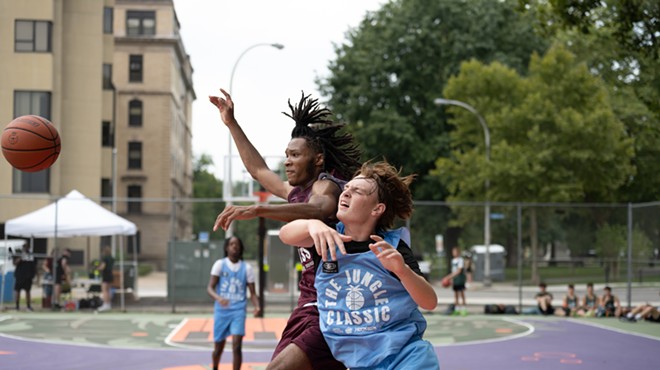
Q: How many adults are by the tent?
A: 4